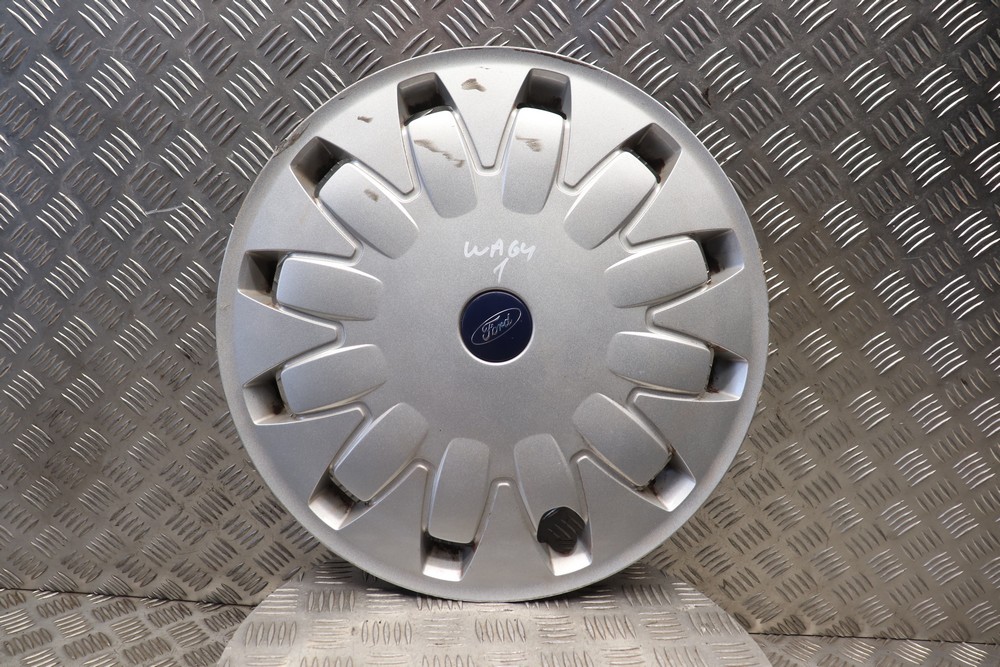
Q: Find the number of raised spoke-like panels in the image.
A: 12